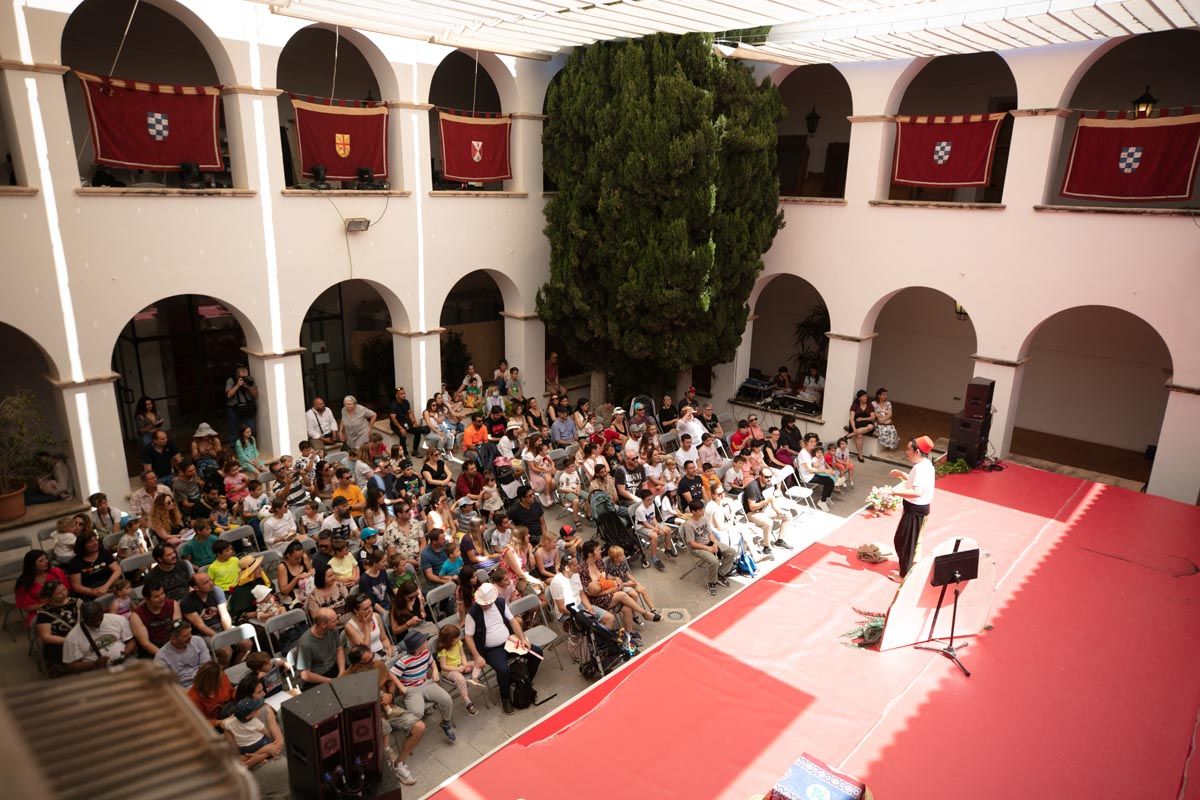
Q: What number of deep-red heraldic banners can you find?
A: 5